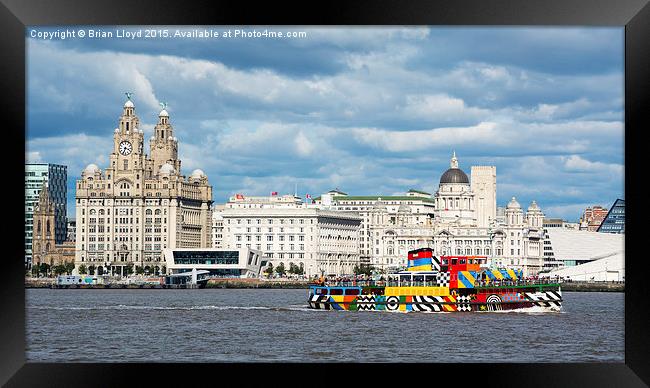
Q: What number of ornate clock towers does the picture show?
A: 2